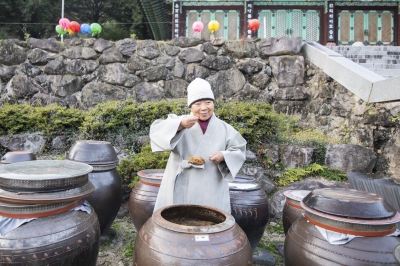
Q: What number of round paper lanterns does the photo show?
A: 9